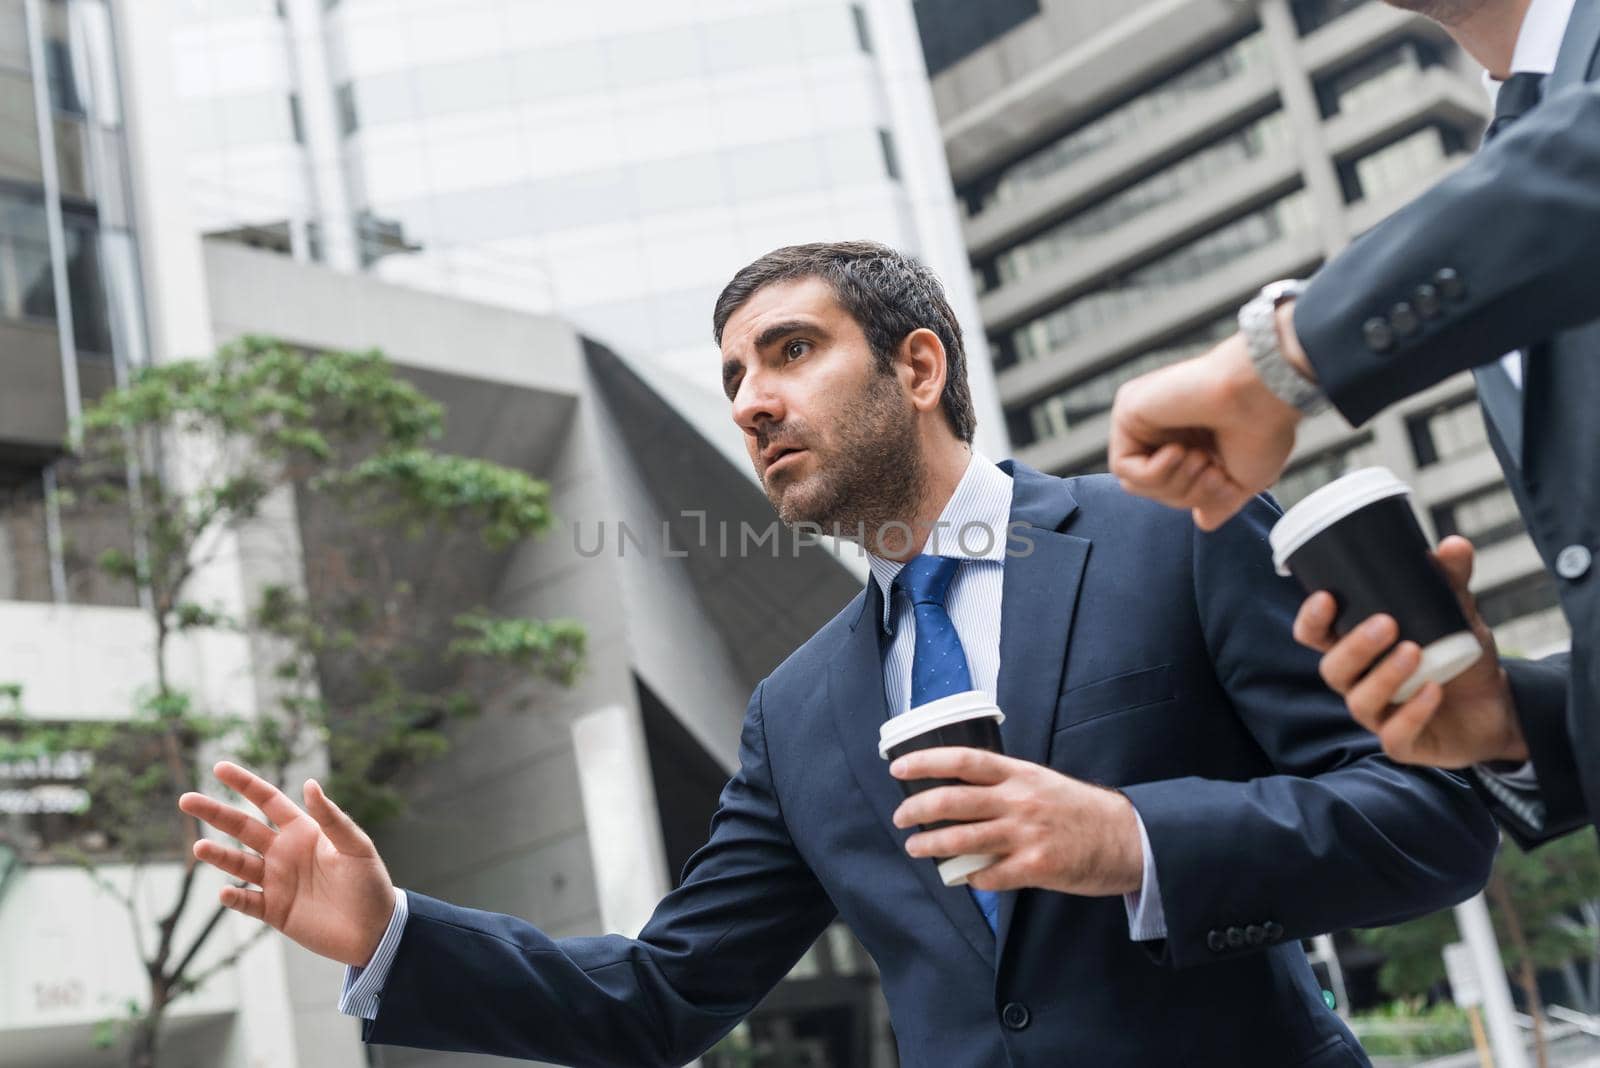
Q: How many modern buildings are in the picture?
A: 3